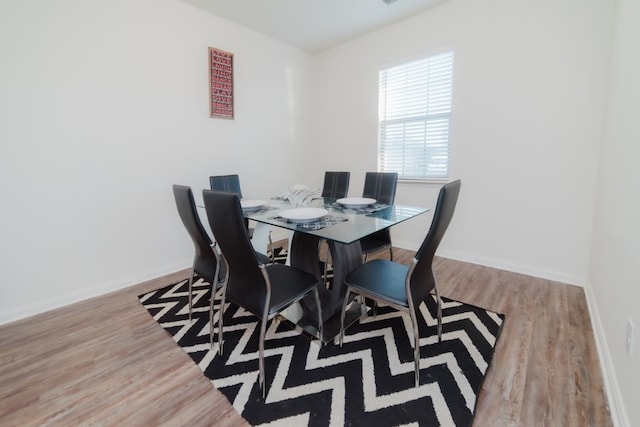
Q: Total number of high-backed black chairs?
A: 6